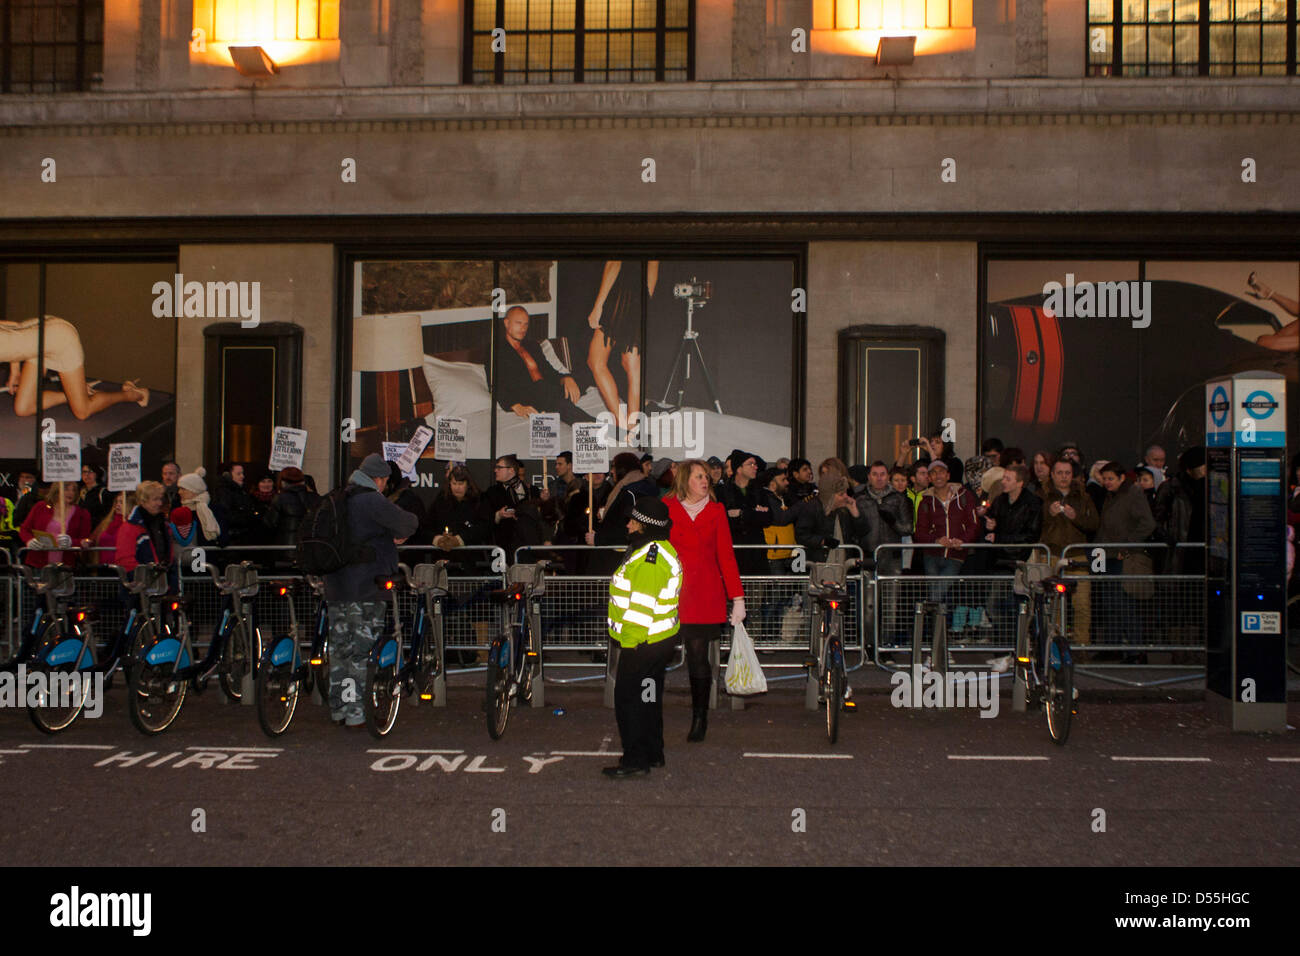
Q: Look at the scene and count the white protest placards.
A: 8